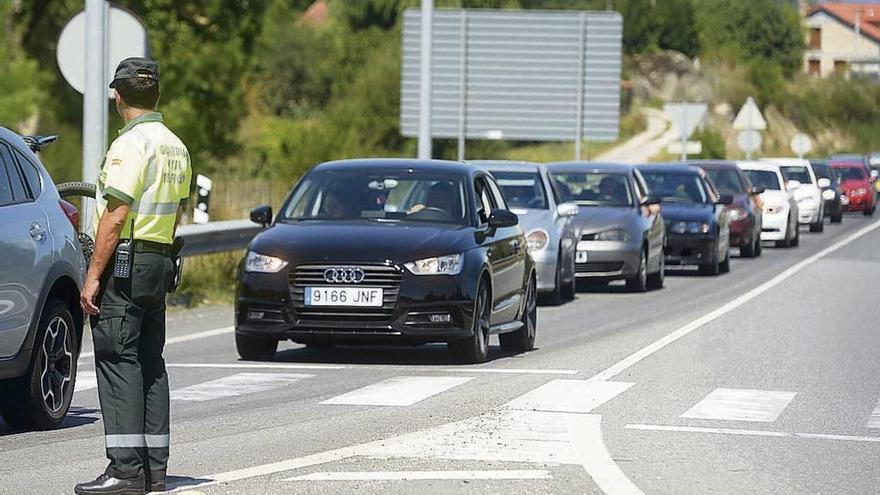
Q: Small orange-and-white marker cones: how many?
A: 0